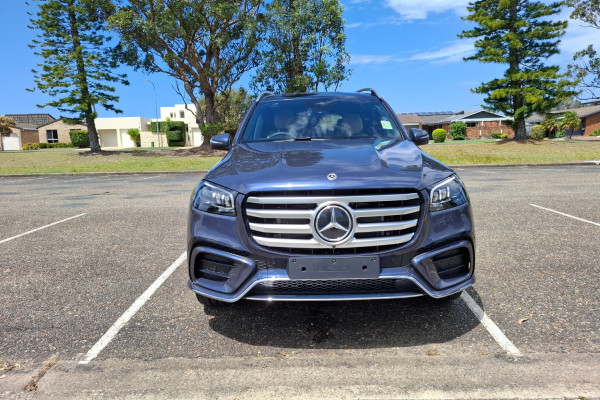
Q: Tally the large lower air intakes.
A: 2